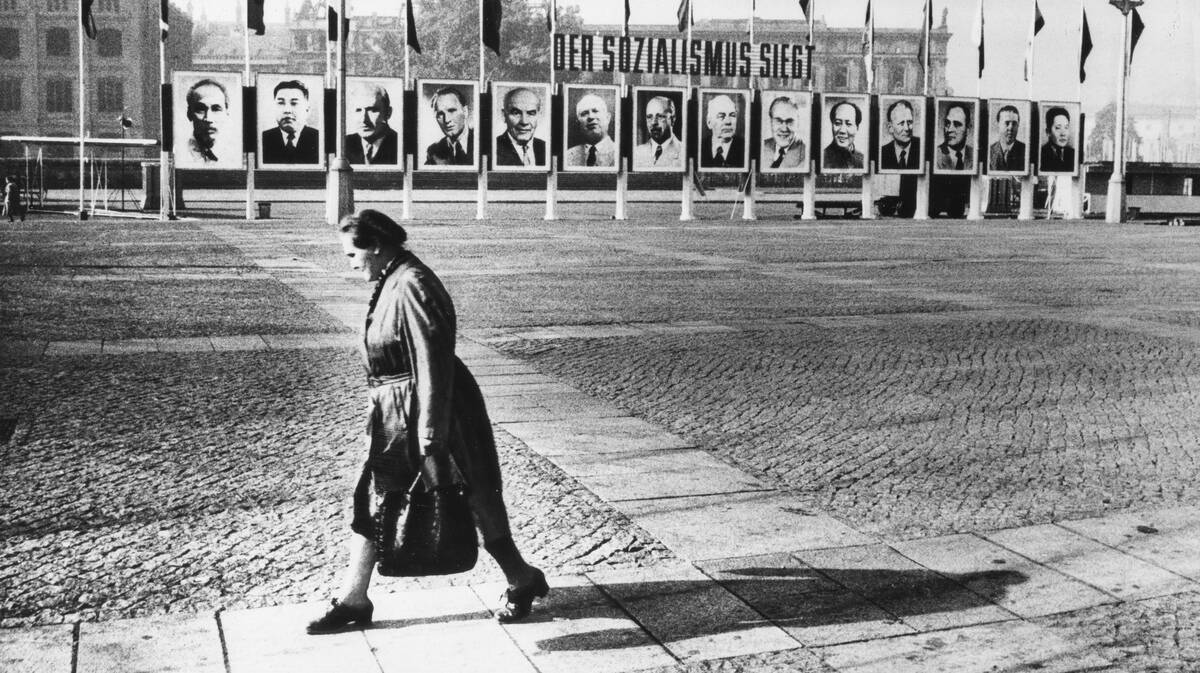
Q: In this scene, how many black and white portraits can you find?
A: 14